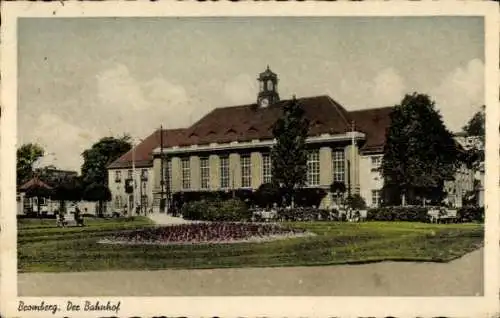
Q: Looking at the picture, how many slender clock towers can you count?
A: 1